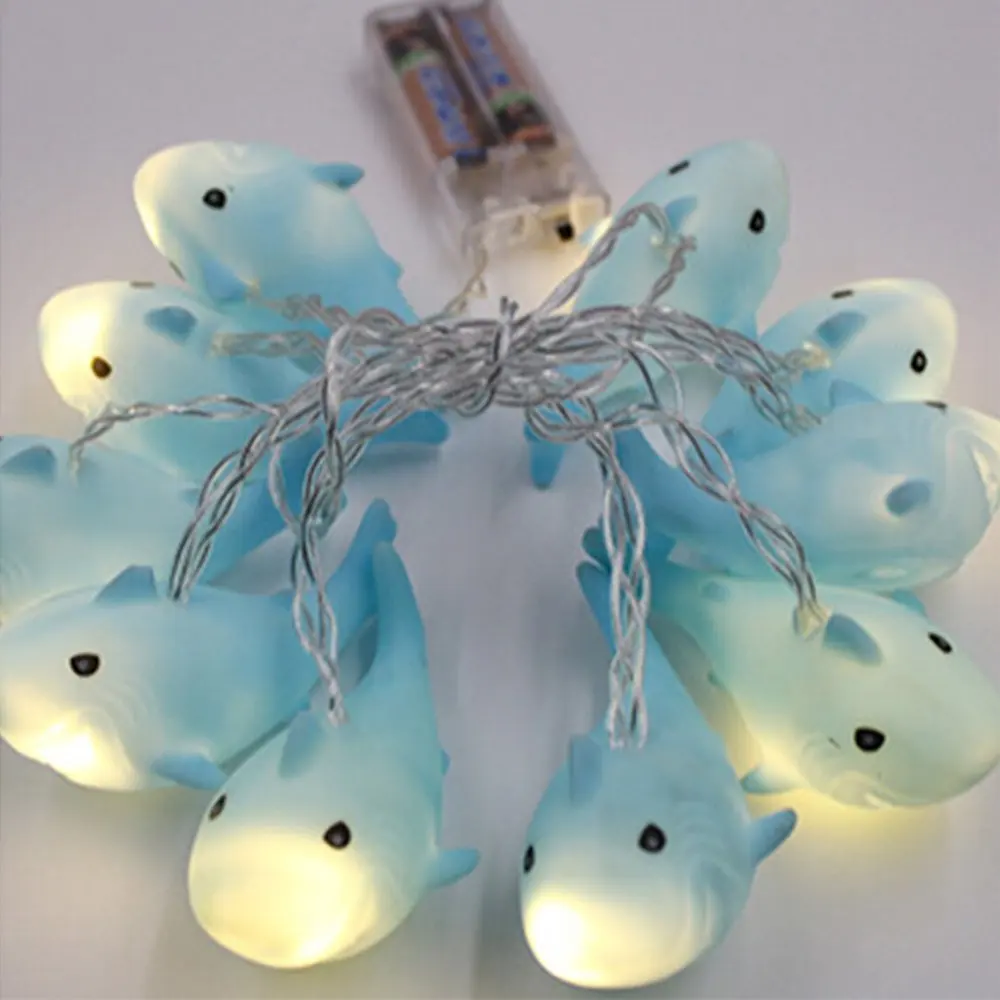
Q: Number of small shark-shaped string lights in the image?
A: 10